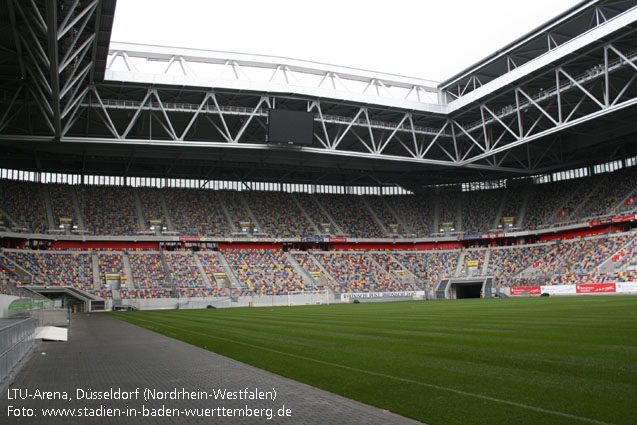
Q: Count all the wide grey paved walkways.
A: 1